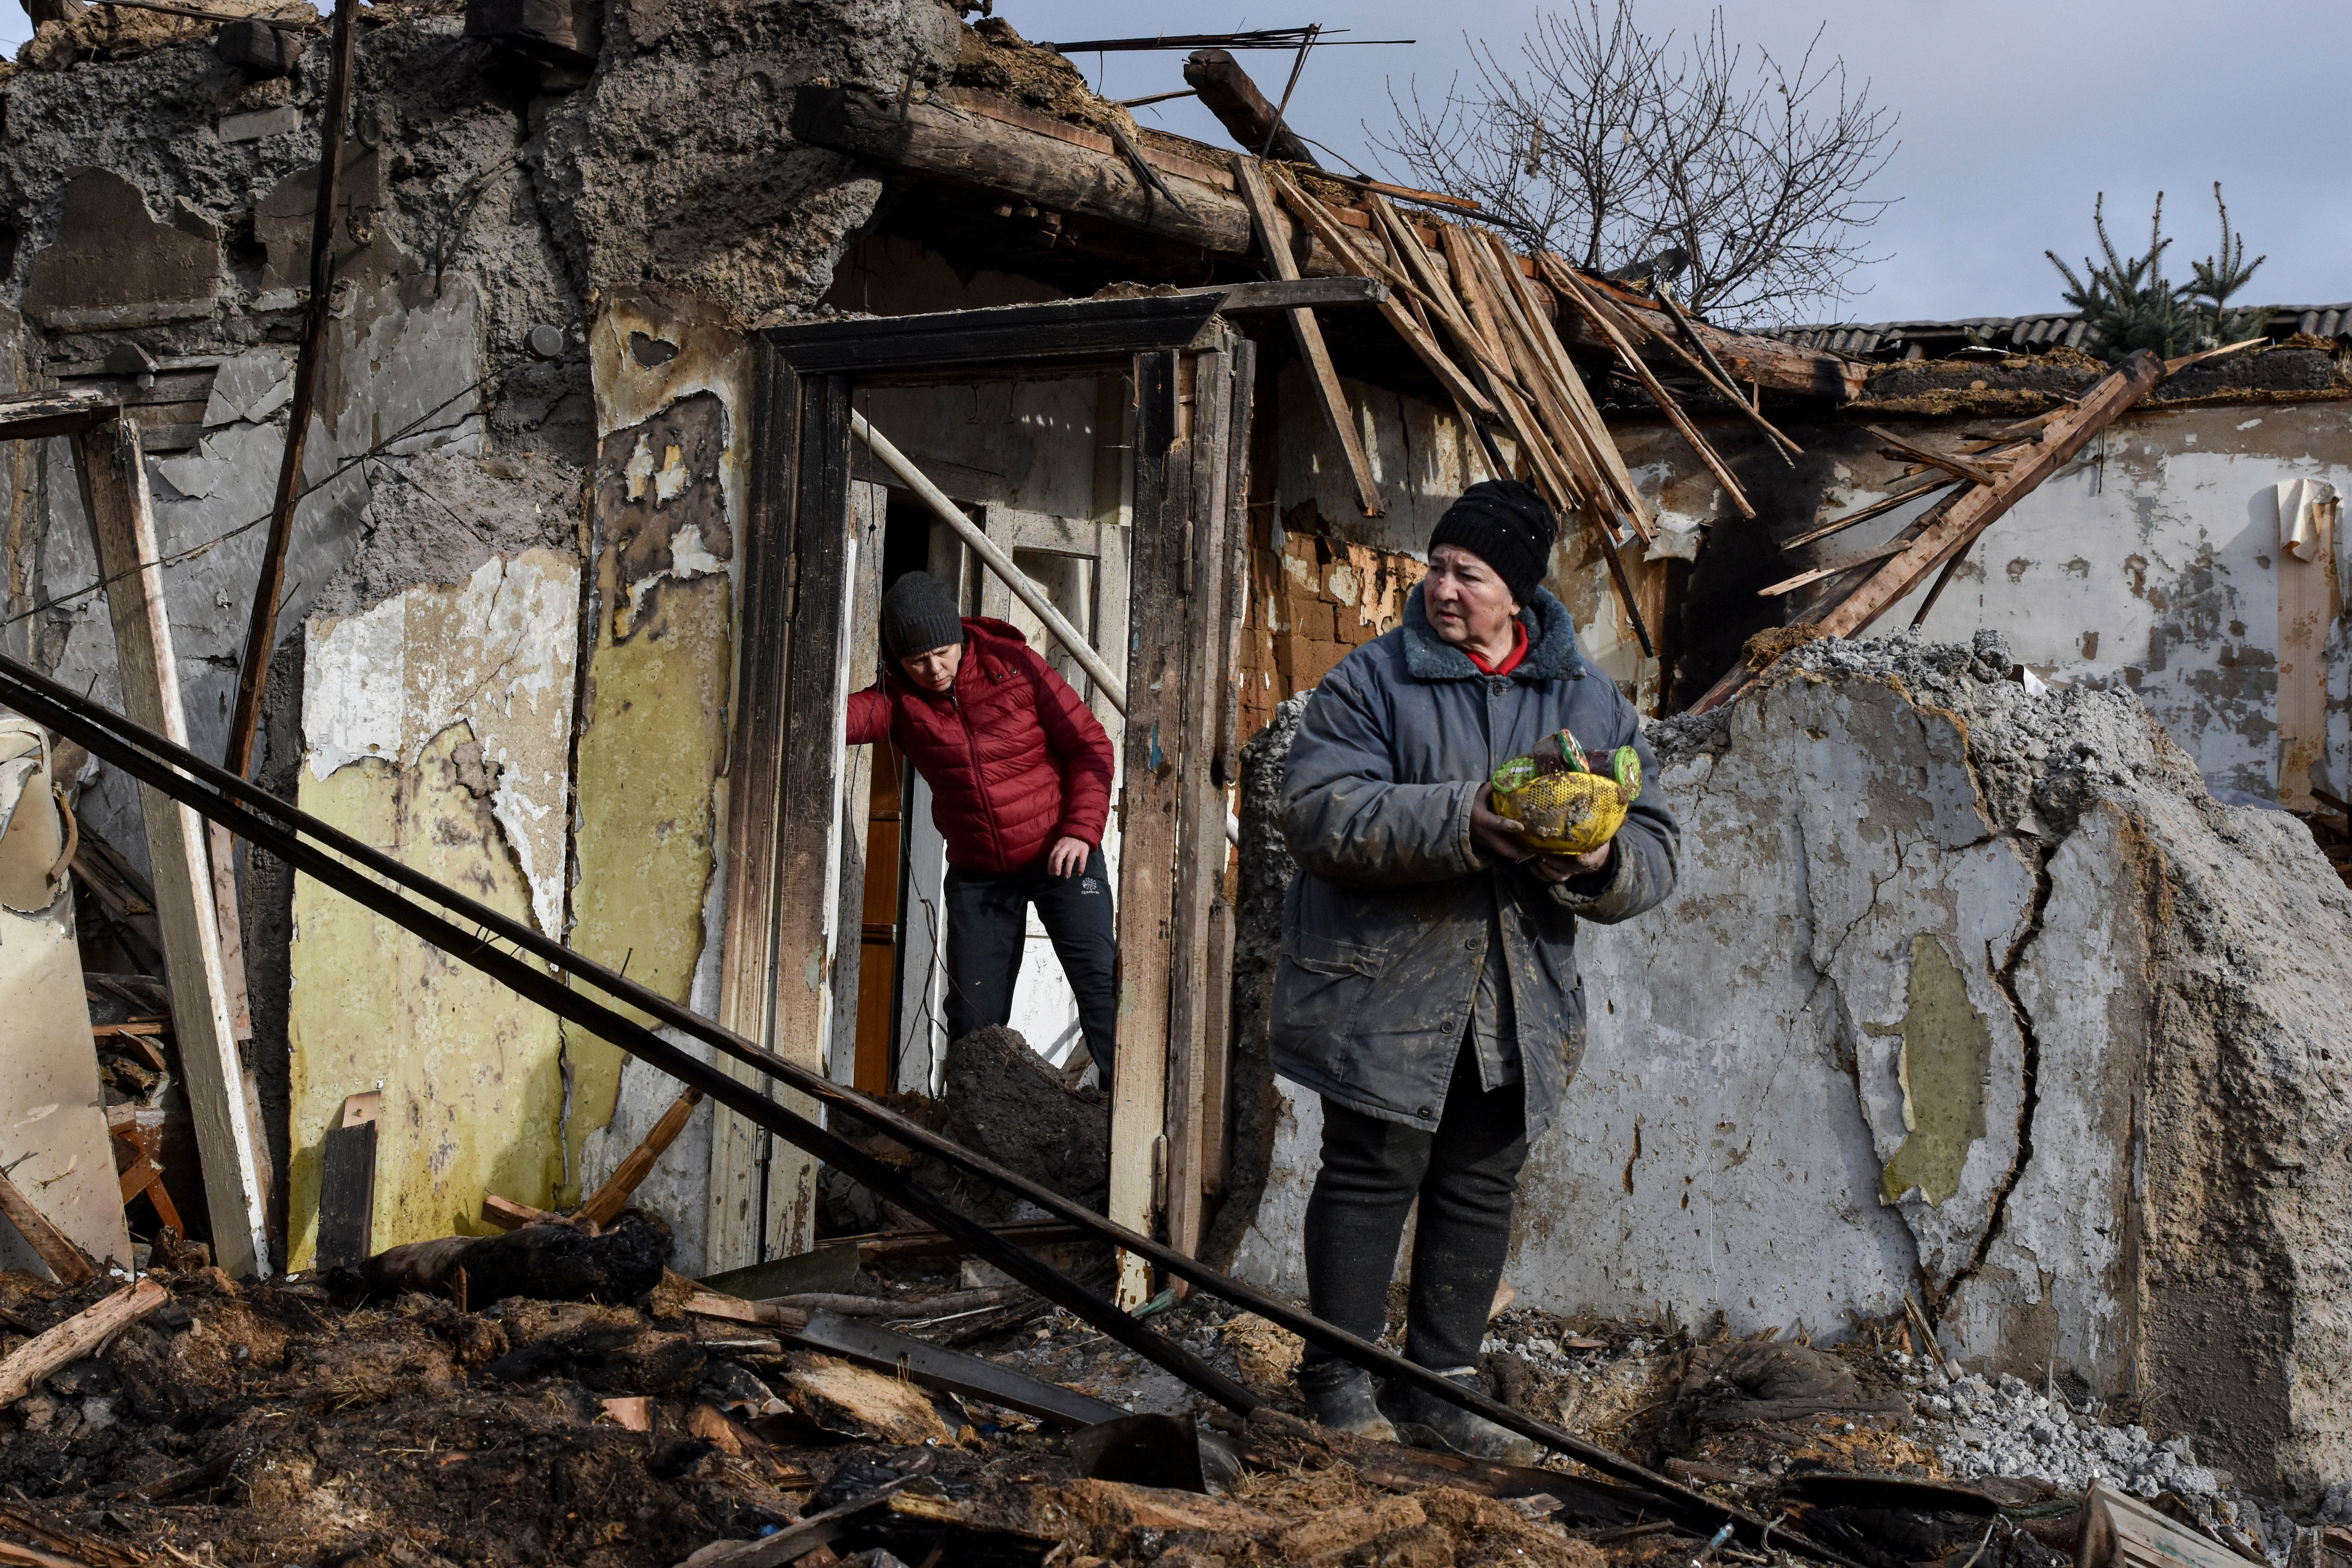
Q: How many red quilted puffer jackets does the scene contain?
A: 1